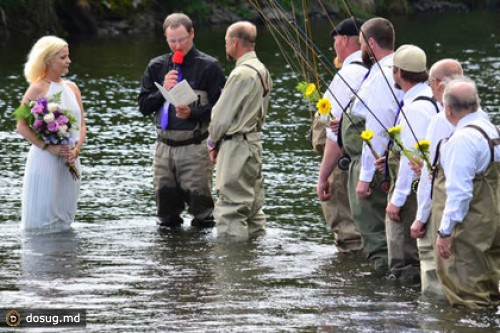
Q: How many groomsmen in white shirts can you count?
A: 5